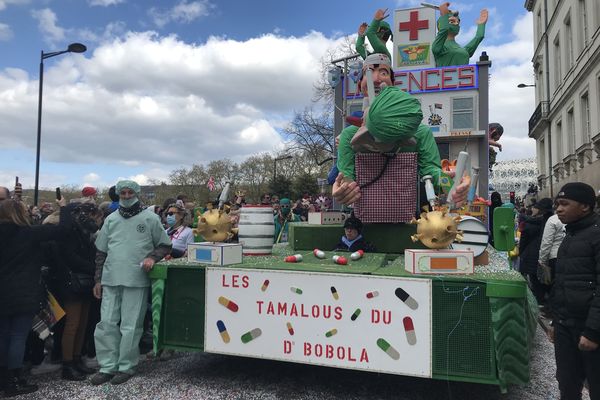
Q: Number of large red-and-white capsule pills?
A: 4